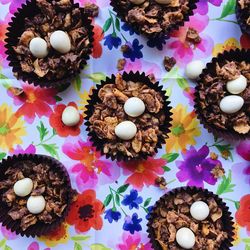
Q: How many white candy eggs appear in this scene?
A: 14